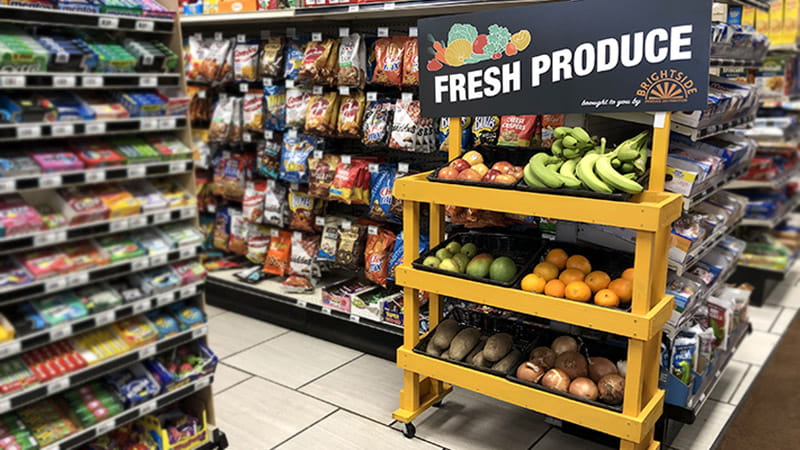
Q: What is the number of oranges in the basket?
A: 11